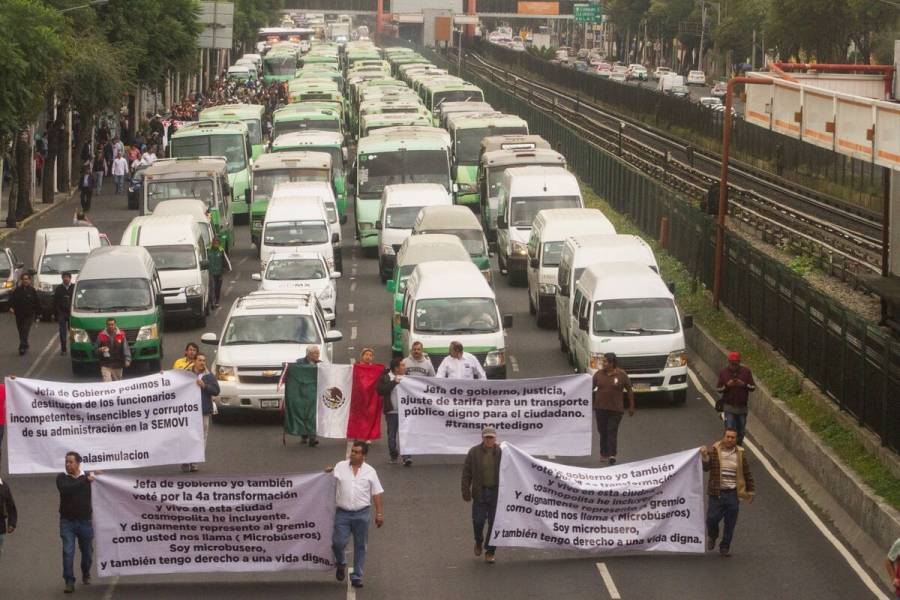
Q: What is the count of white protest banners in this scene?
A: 4